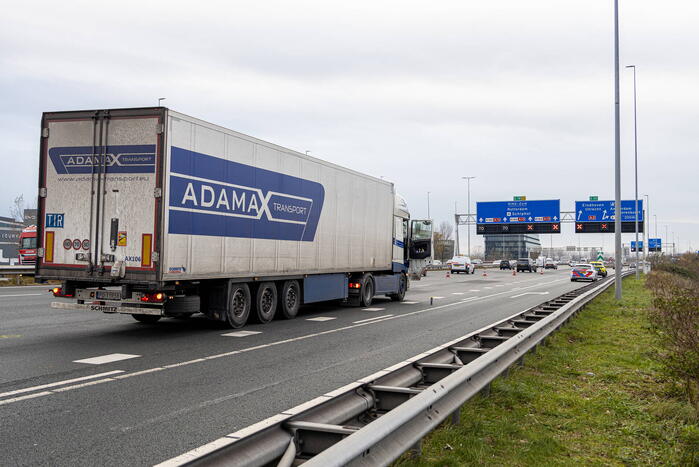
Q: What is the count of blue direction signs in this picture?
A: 4